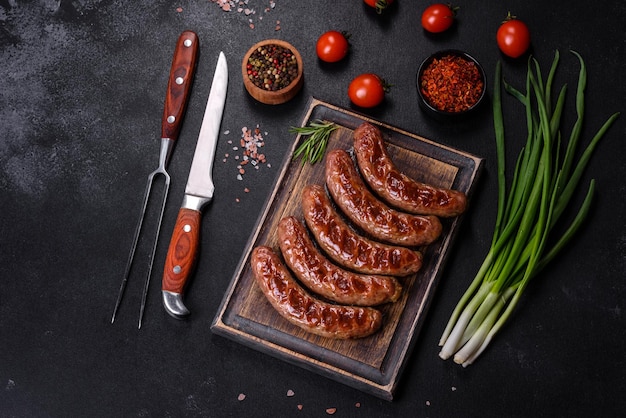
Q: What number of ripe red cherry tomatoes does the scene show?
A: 5